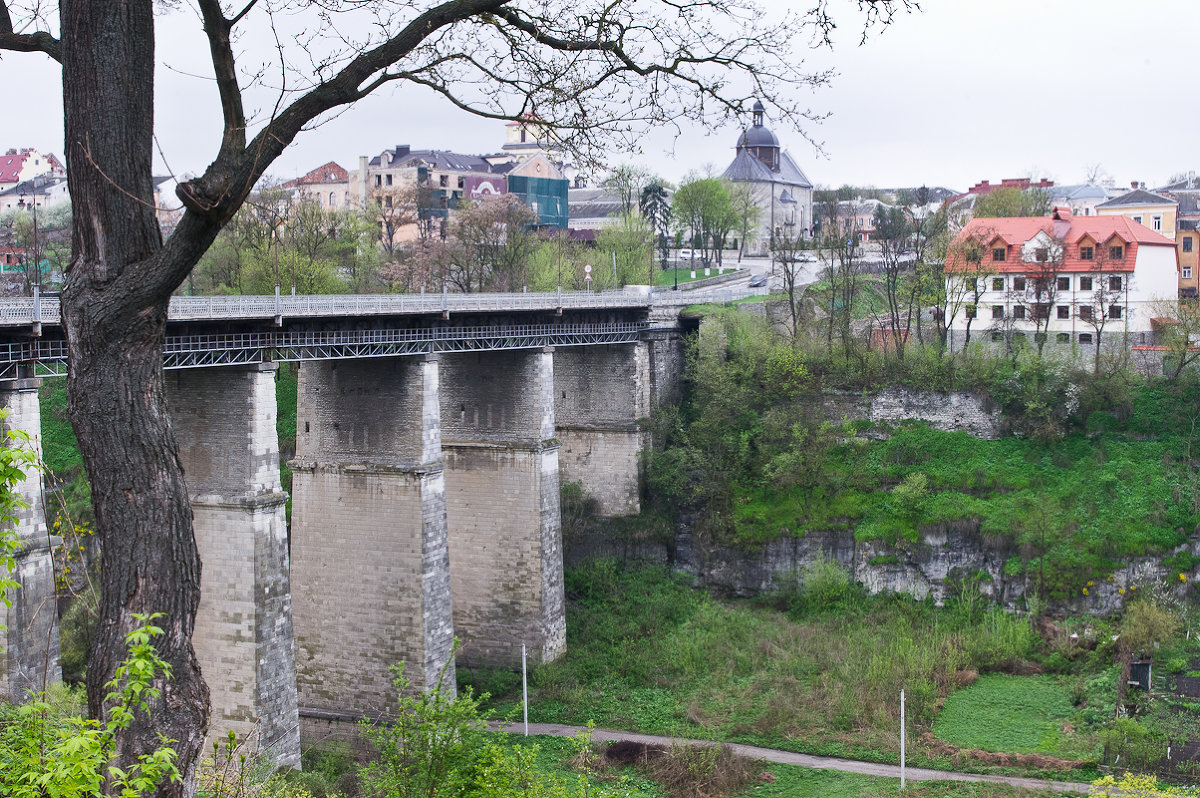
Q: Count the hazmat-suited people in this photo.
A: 0